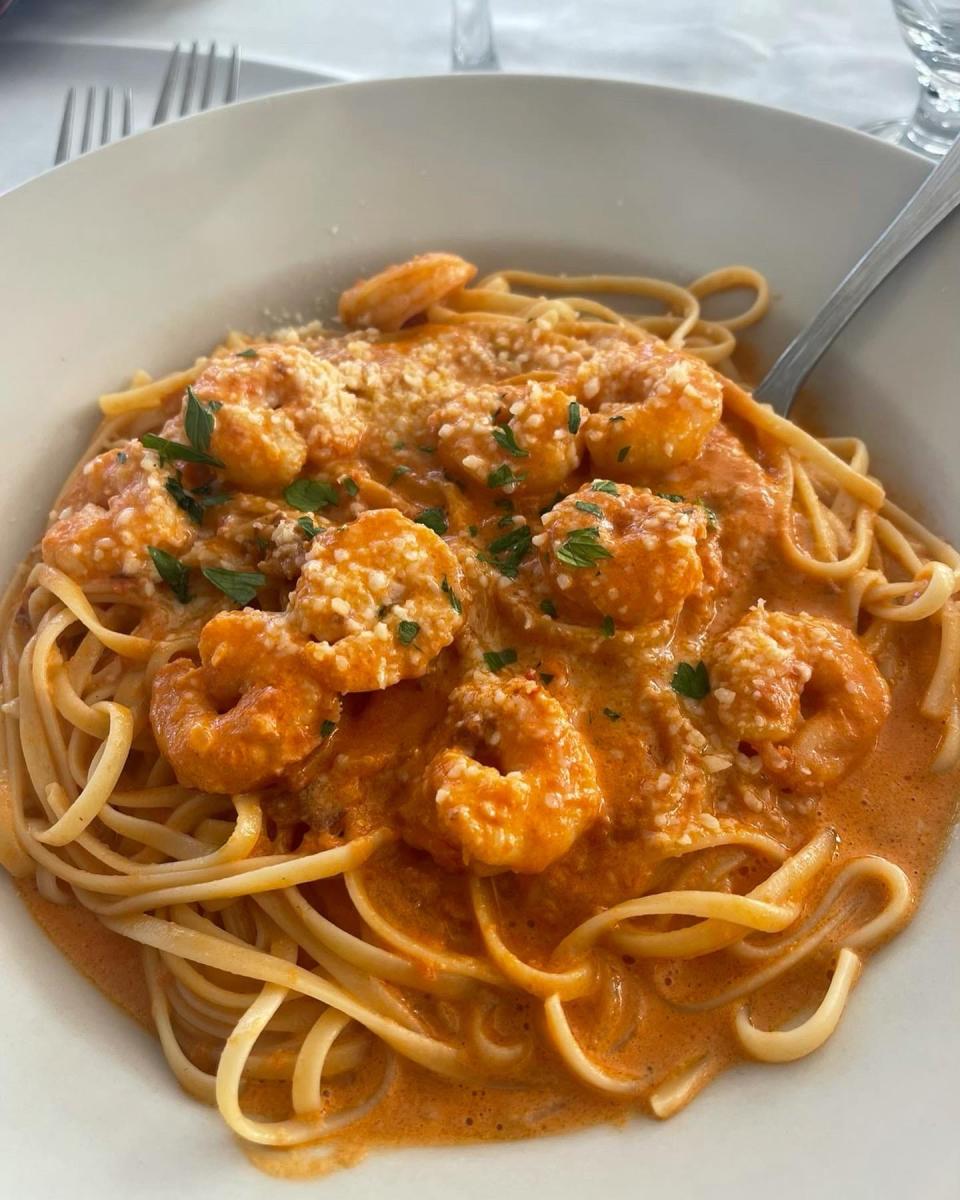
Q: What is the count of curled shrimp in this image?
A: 10